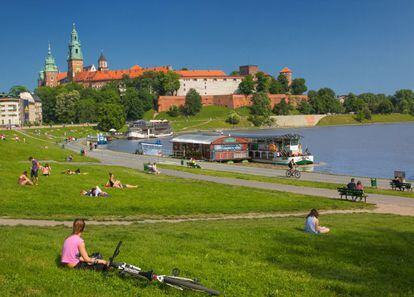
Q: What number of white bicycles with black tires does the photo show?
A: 1